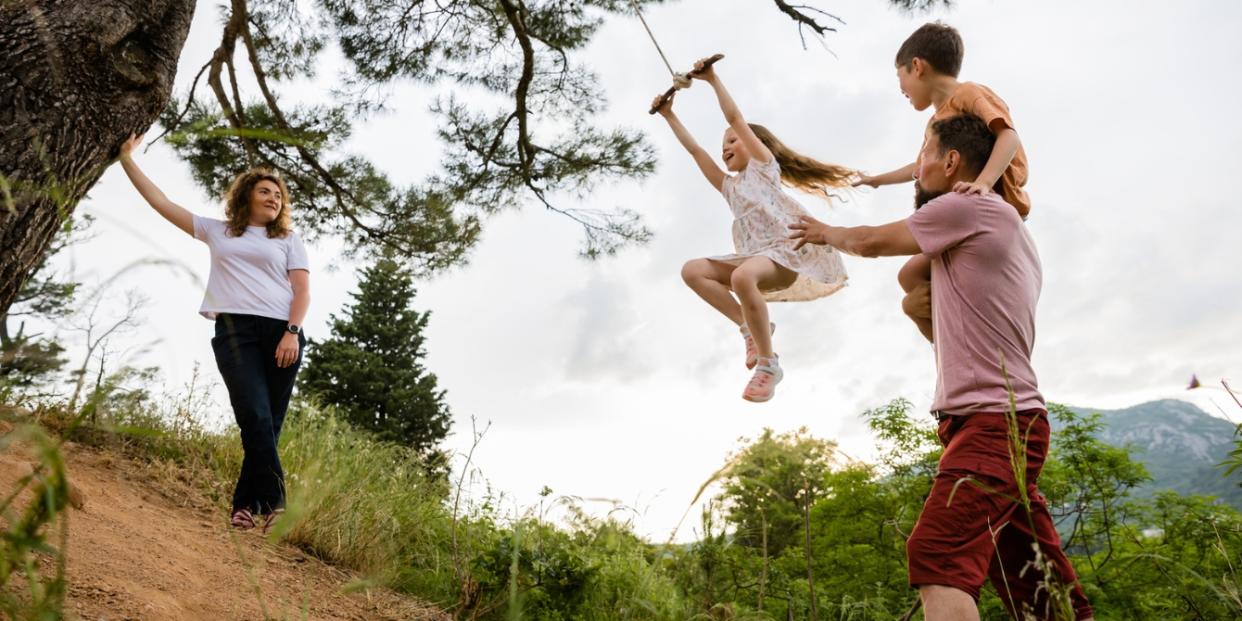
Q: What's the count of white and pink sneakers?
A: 2